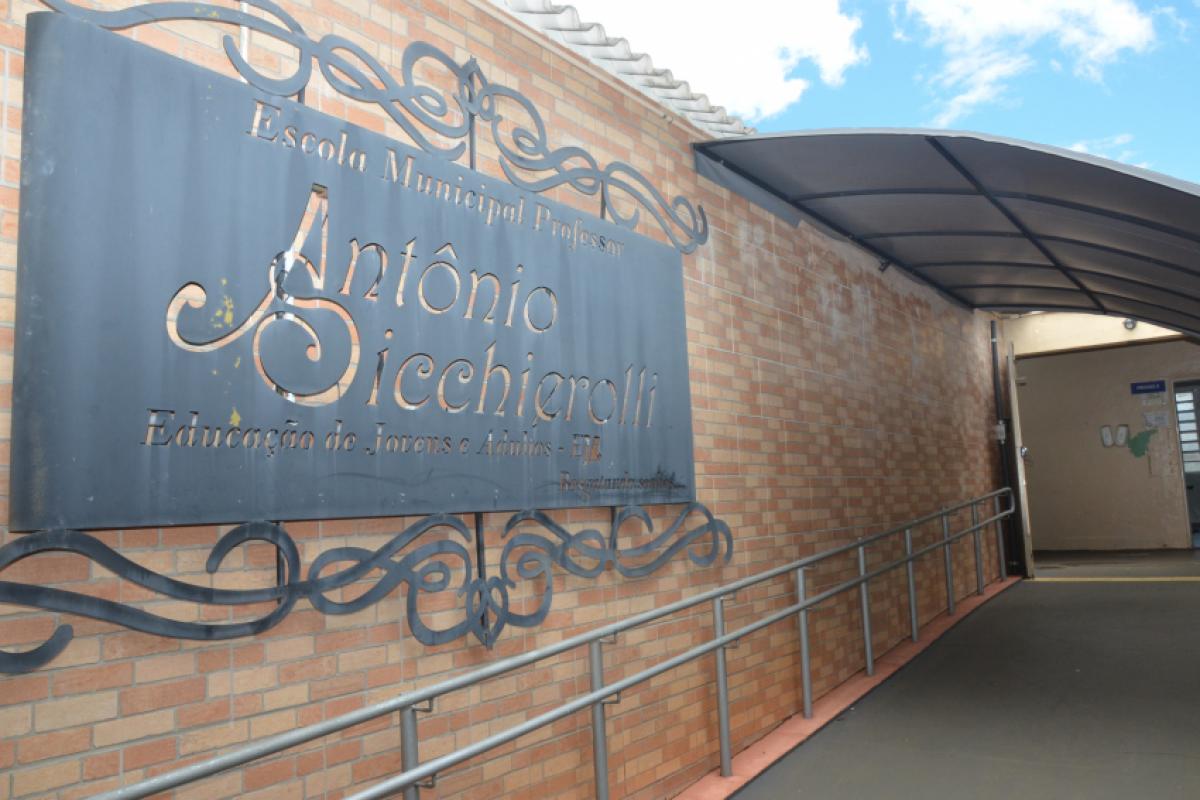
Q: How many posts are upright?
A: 9